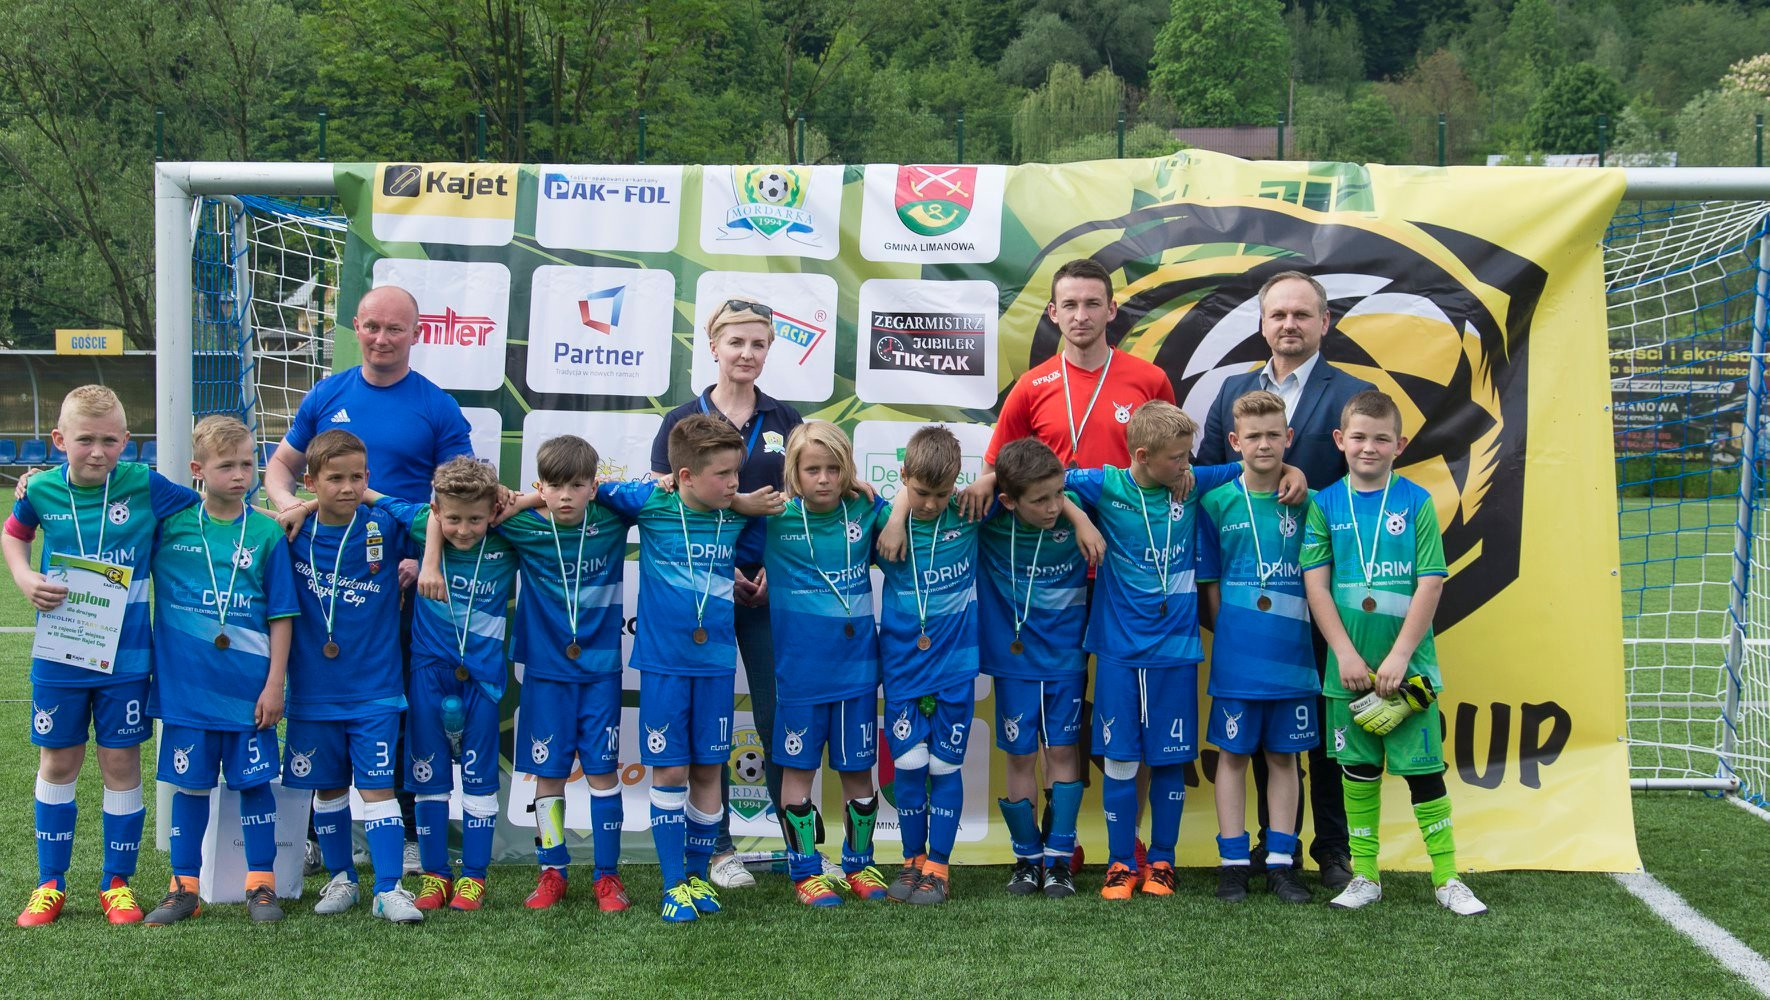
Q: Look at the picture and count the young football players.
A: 12